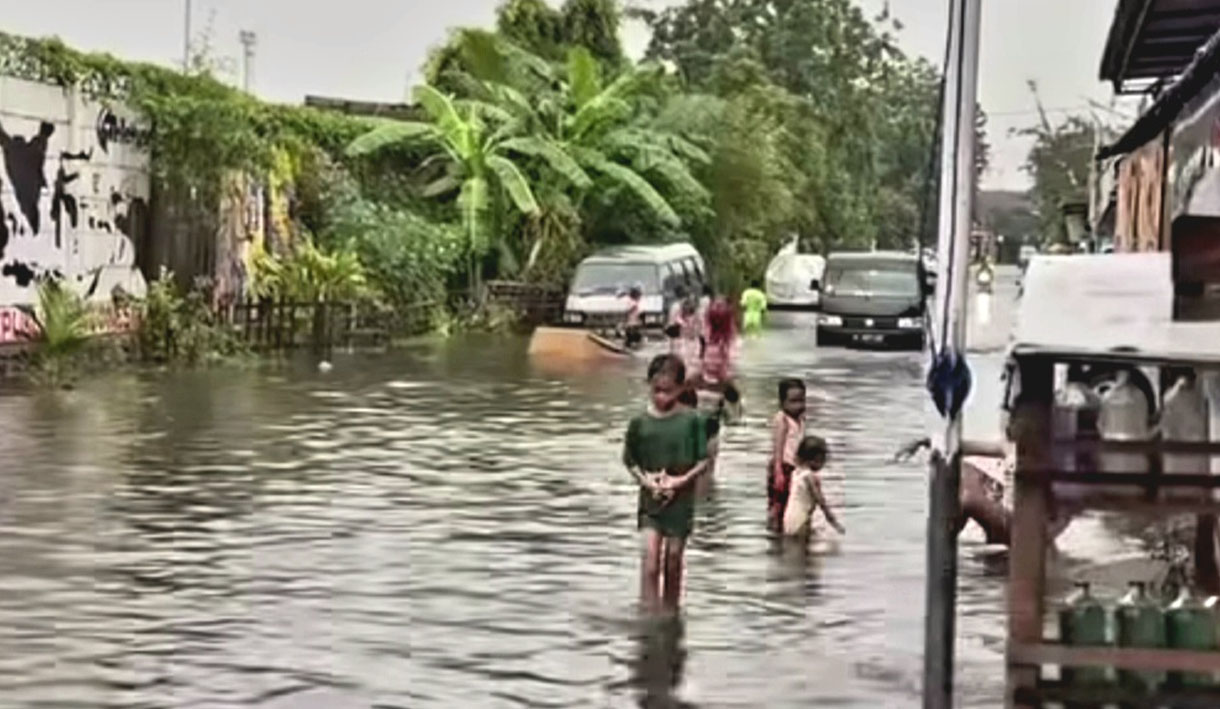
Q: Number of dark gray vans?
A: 1